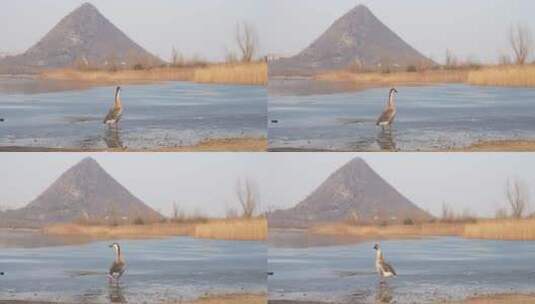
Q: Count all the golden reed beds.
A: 4